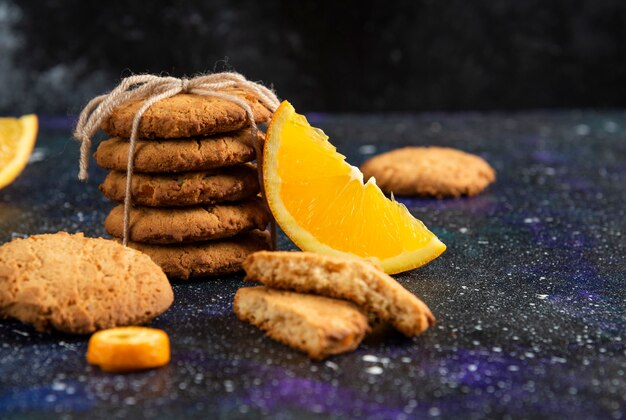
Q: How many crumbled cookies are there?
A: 2